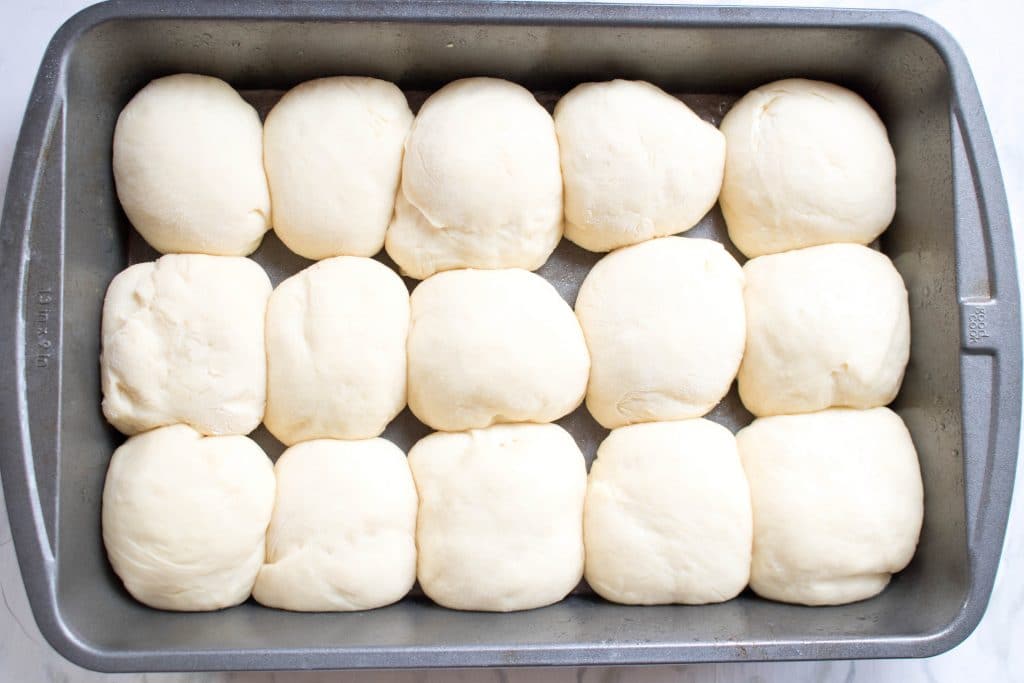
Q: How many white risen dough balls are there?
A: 15